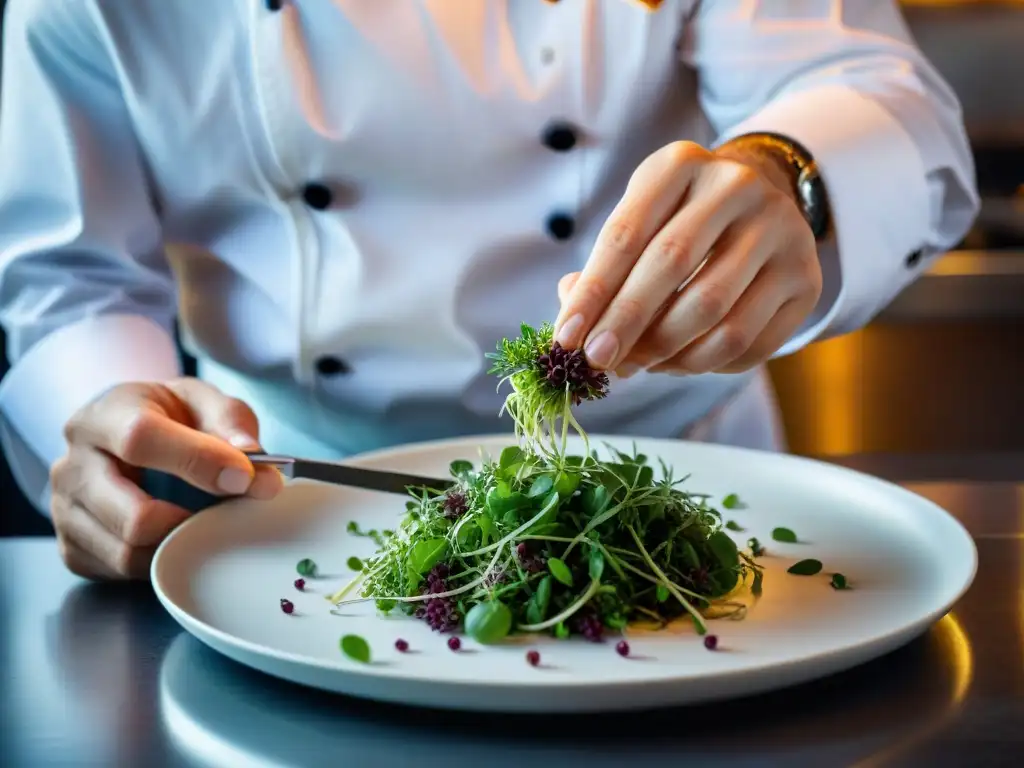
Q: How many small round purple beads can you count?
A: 7